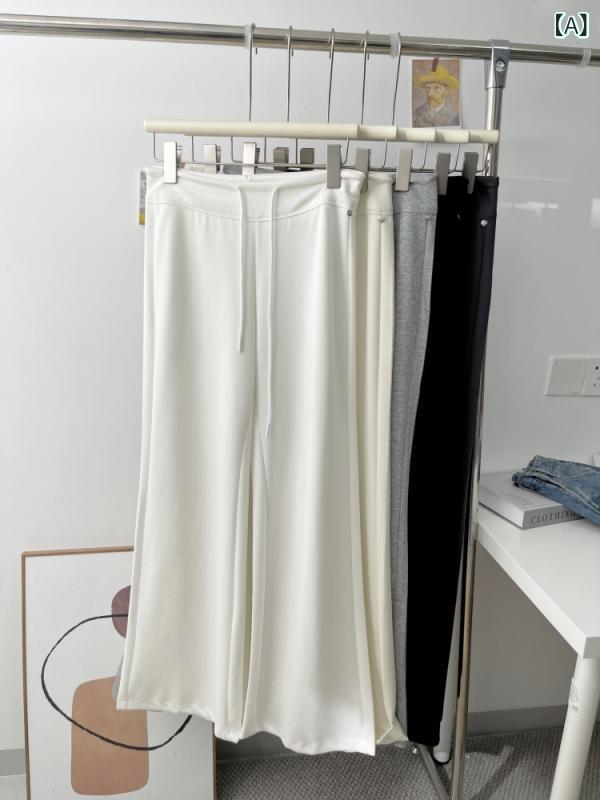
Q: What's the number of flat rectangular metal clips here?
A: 10